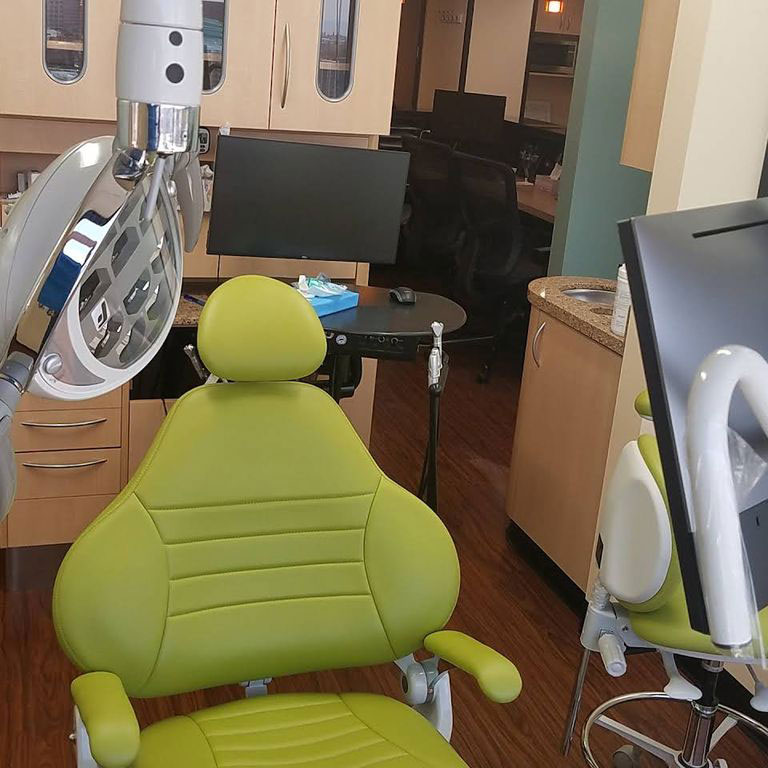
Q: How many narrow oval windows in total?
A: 3